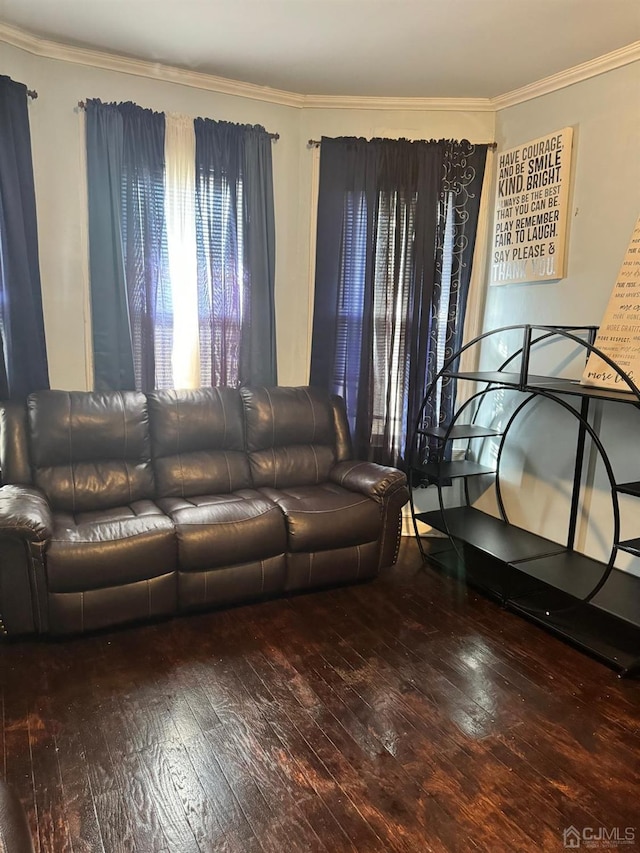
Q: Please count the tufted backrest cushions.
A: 3